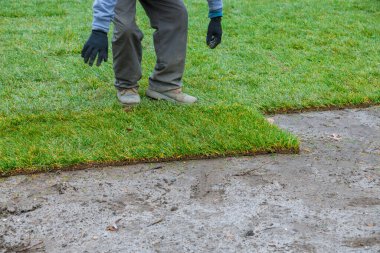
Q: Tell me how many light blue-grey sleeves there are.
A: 2